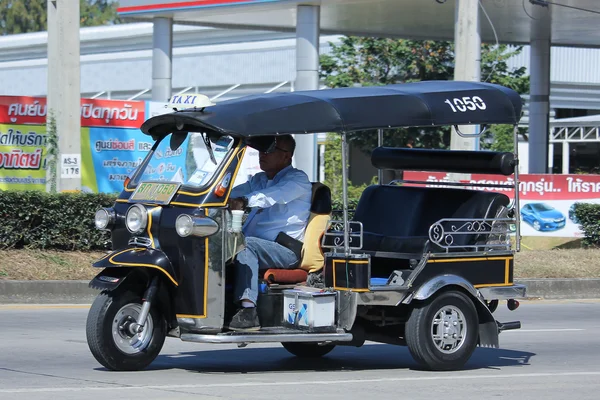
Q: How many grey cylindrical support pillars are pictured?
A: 3